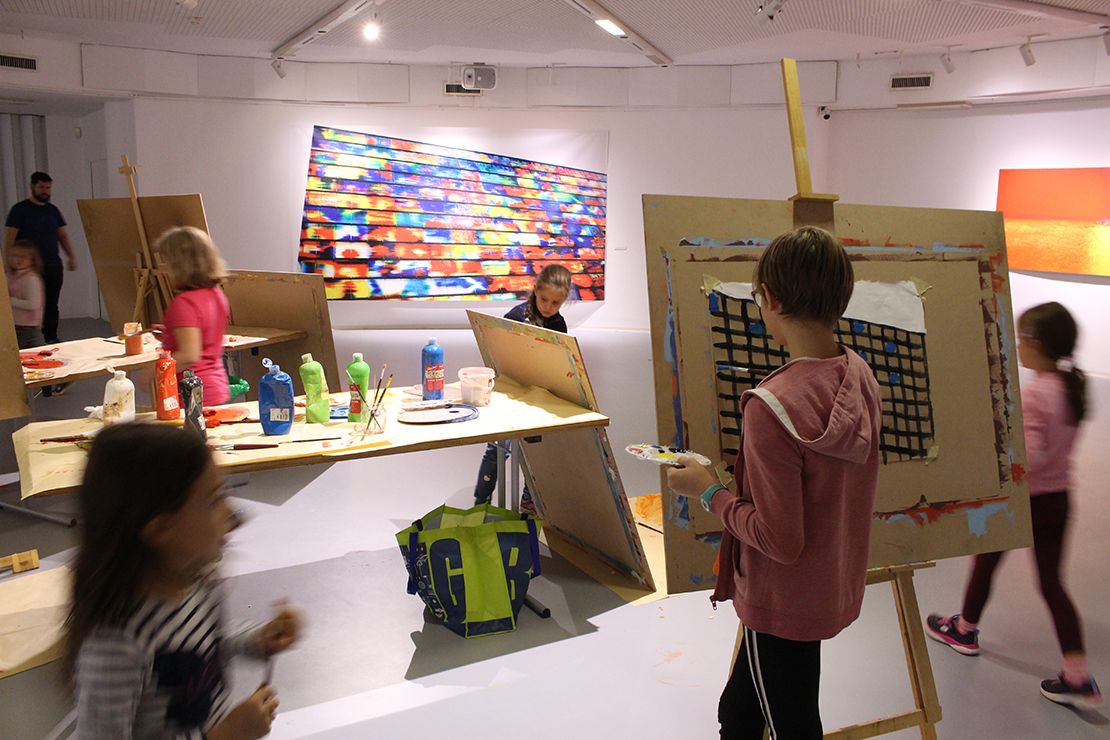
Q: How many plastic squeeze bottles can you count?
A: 7